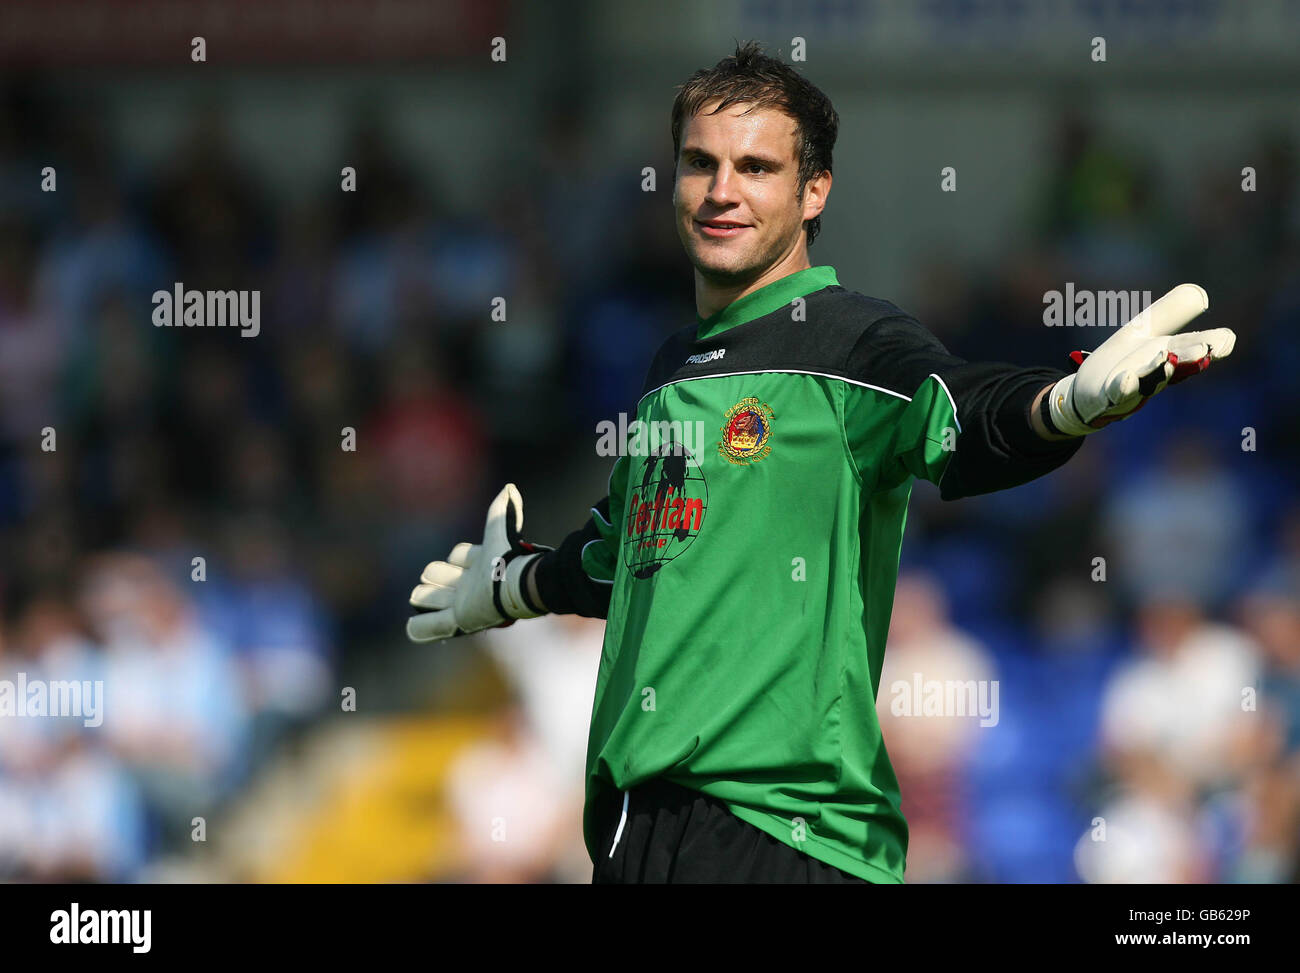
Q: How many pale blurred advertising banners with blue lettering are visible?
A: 1